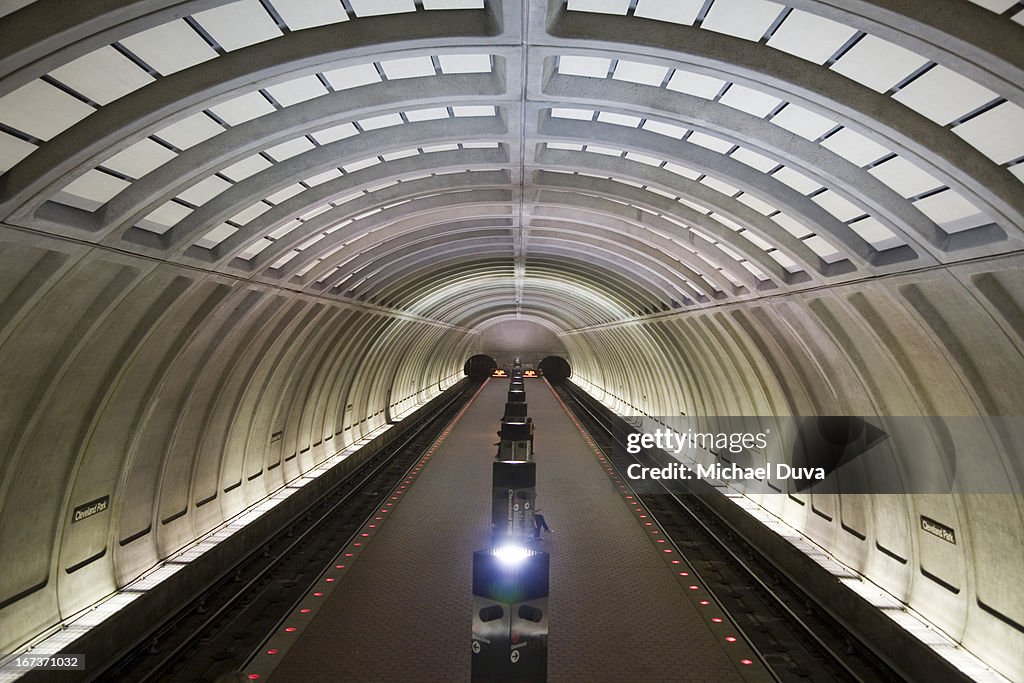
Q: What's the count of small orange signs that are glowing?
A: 2